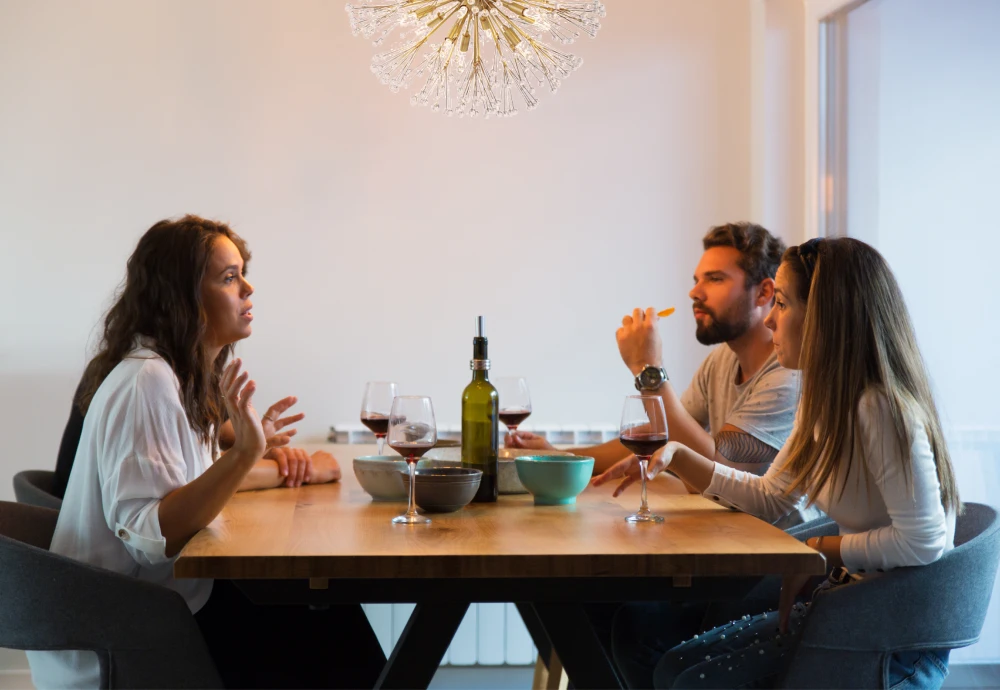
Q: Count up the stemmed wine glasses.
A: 4